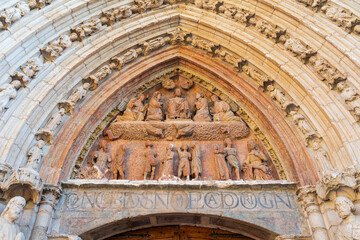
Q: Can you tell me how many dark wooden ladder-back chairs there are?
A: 0